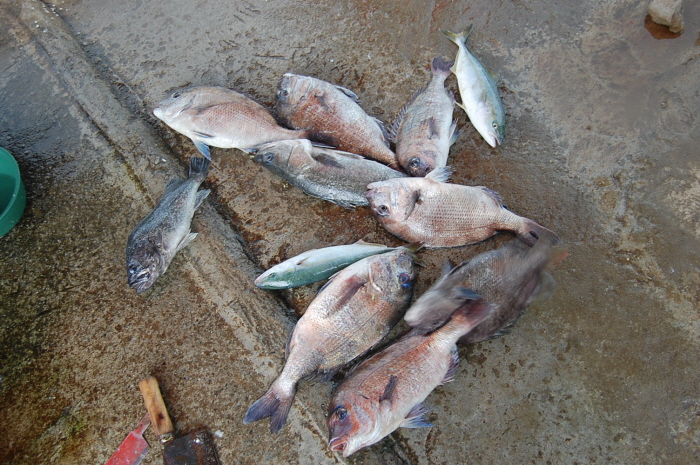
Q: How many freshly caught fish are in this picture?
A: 11